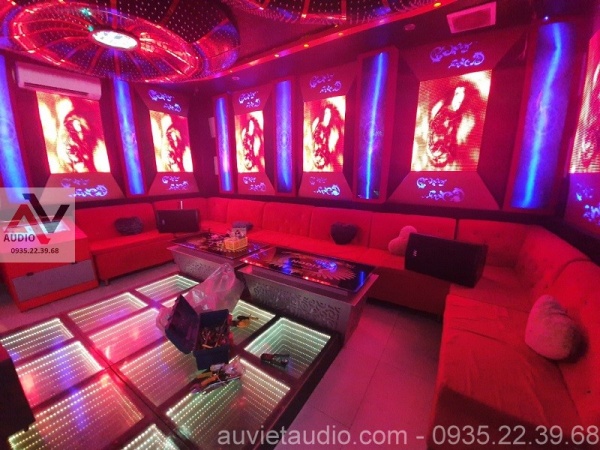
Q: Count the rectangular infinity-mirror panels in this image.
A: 12